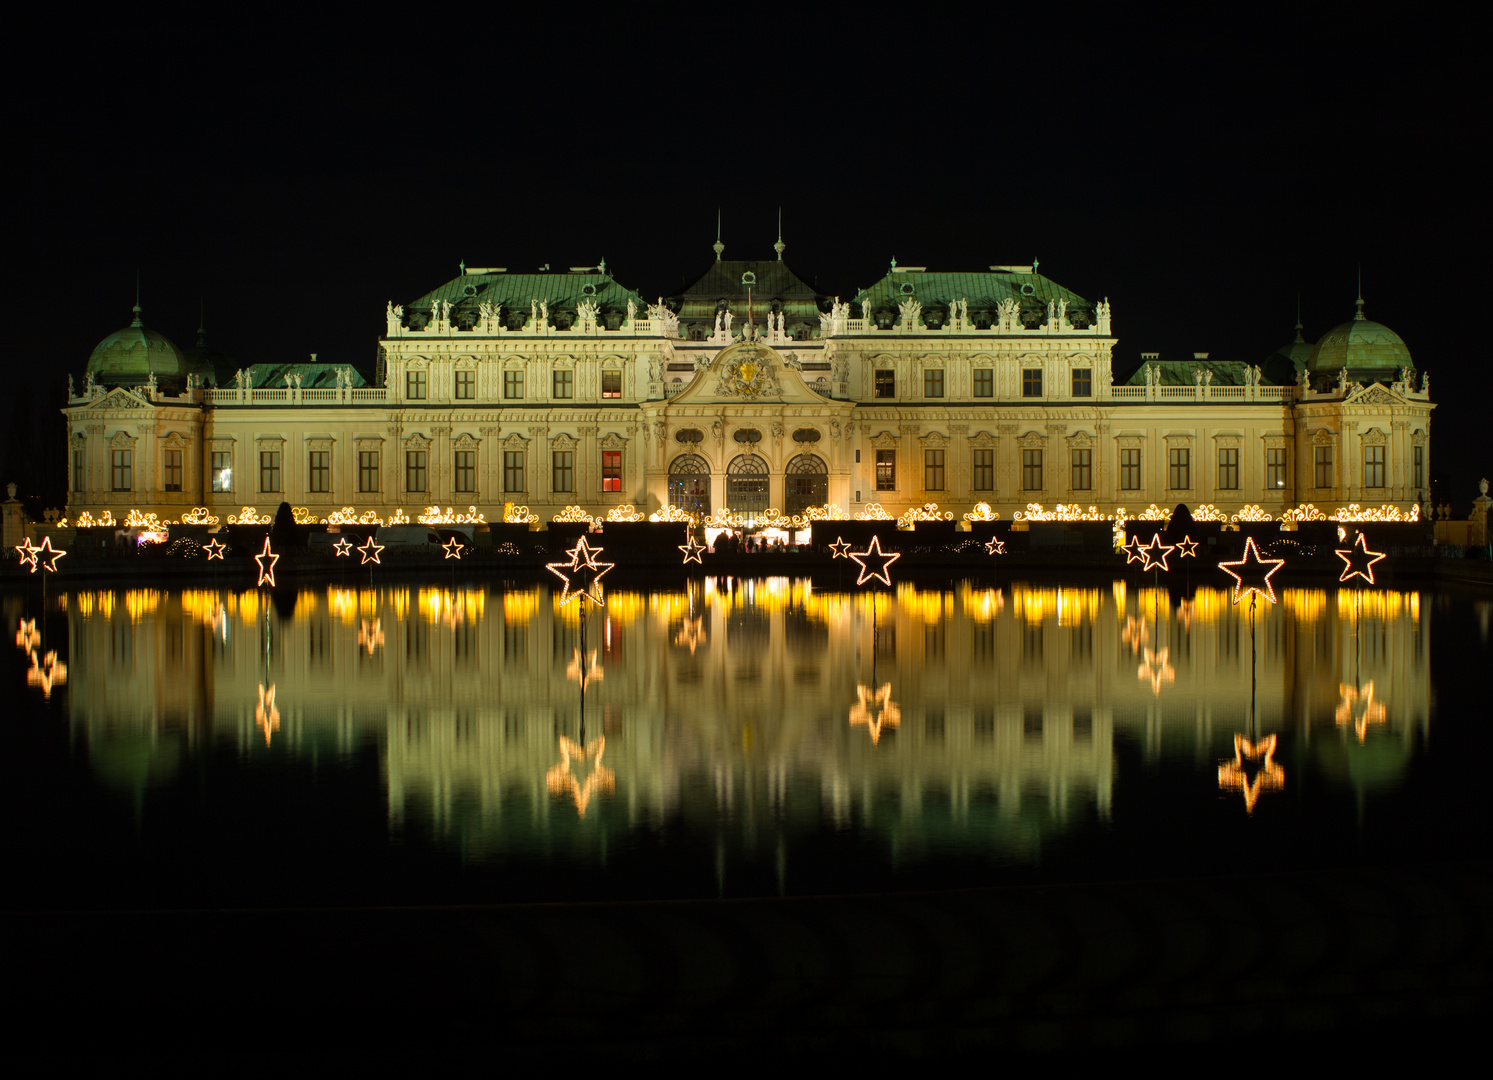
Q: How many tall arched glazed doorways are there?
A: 3